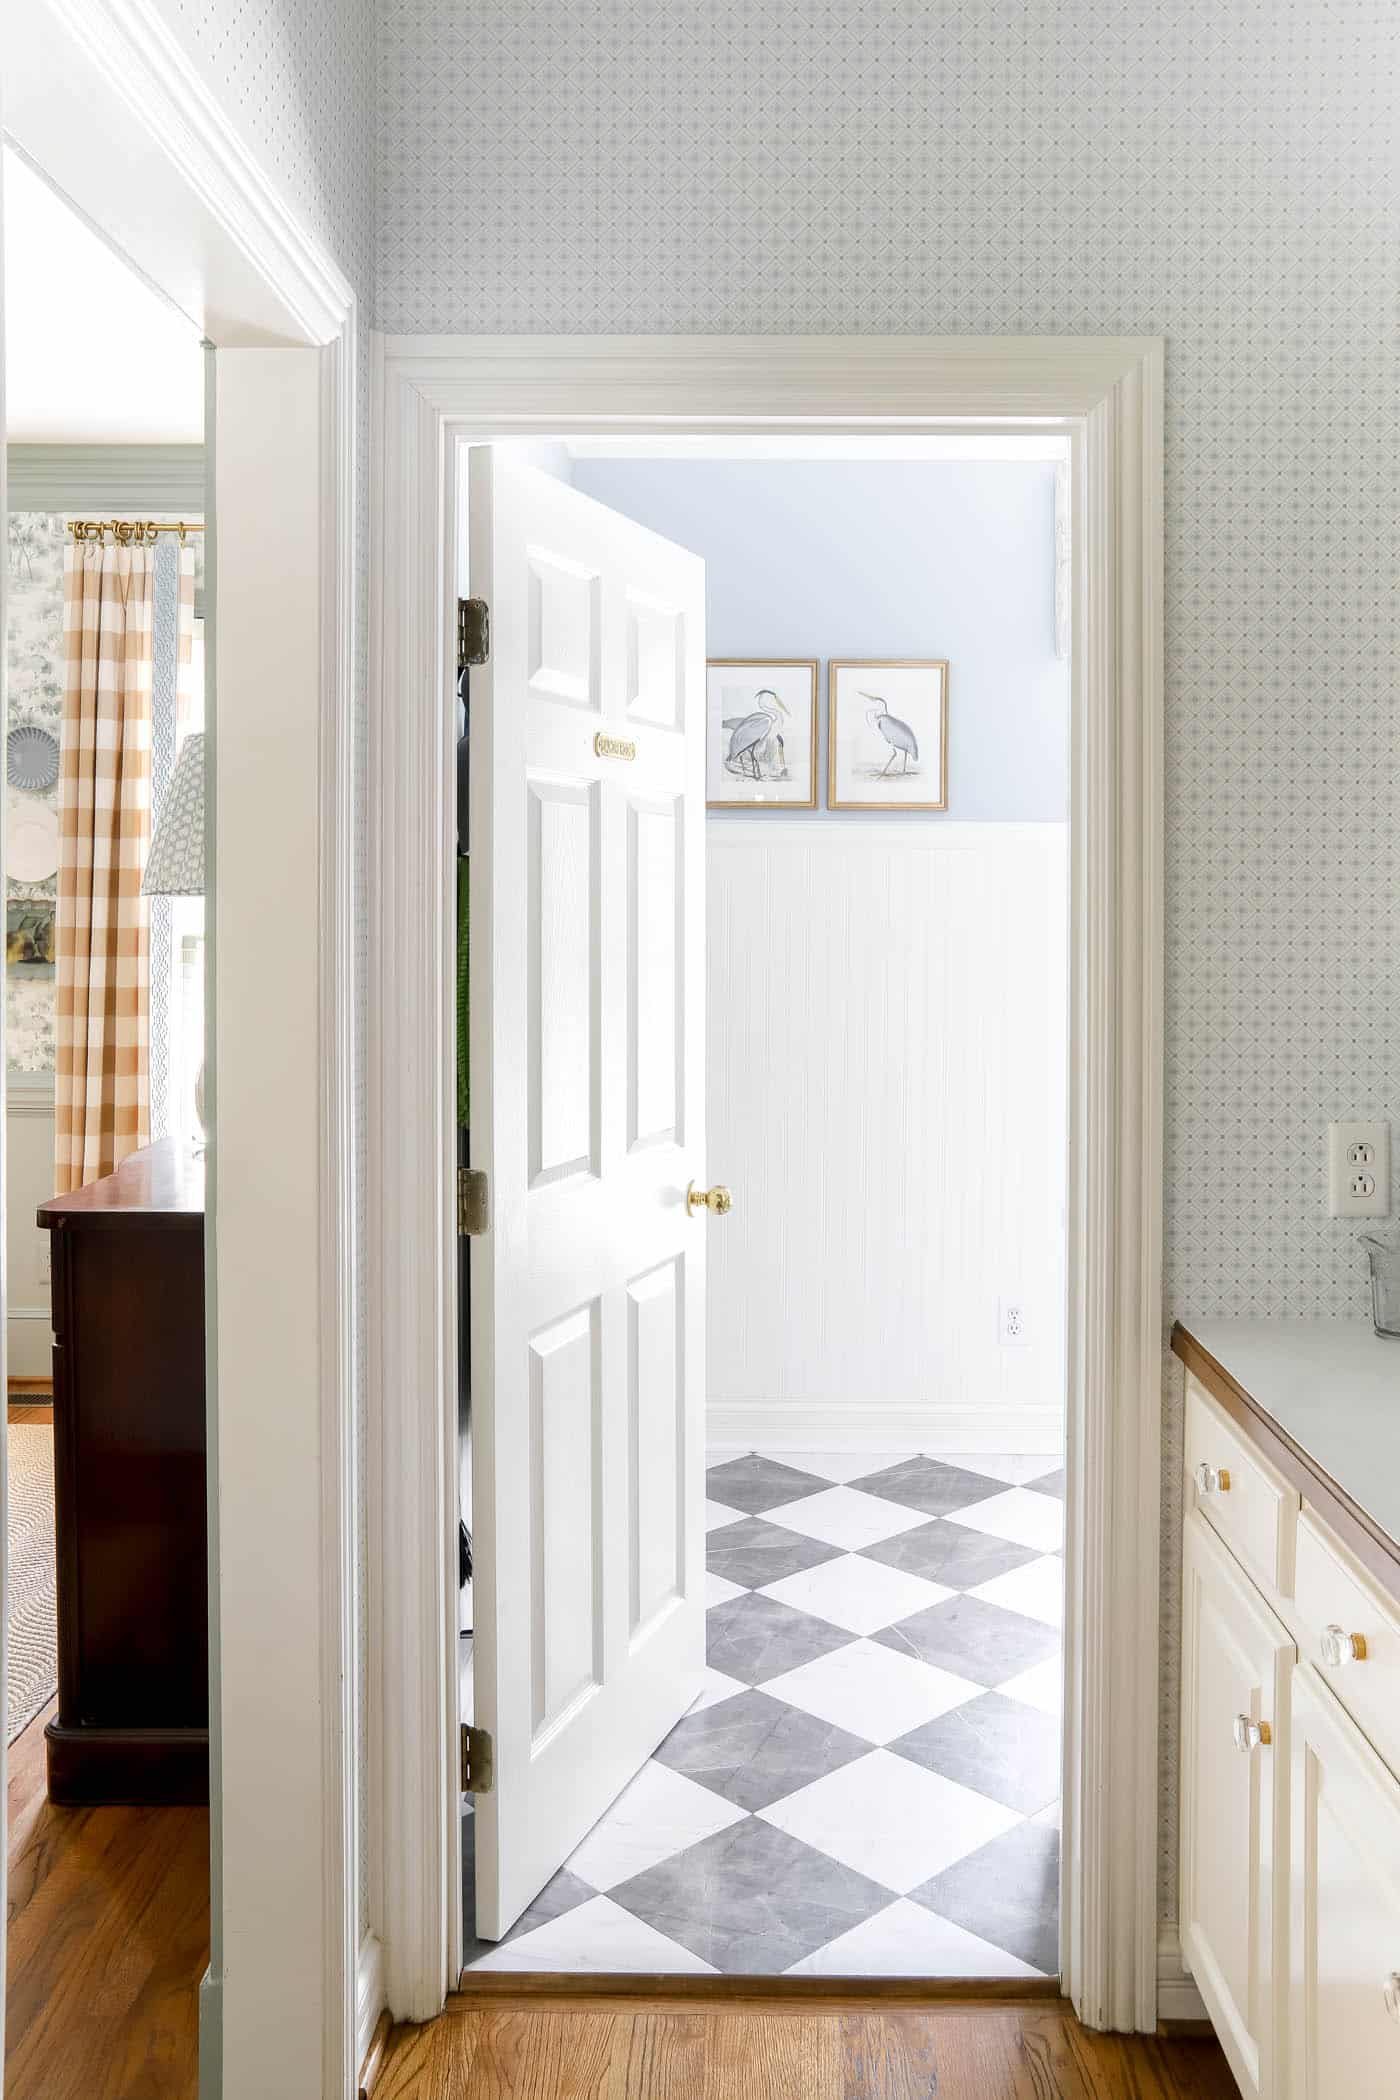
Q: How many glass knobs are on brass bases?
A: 3